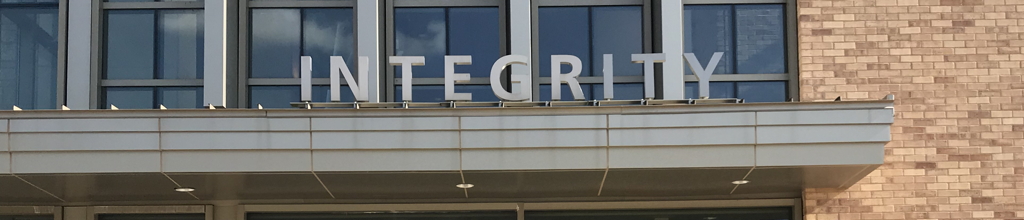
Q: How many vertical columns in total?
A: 5